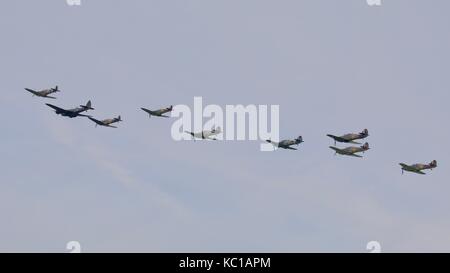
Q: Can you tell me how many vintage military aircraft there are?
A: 9